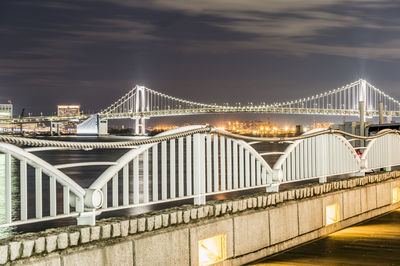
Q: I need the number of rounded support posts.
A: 3